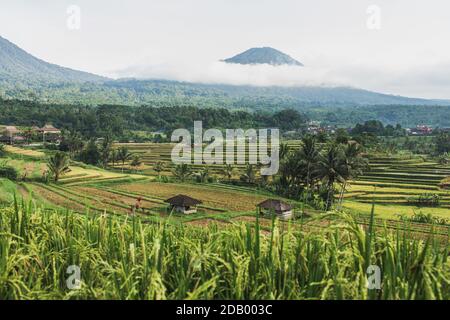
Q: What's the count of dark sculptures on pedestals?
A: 0